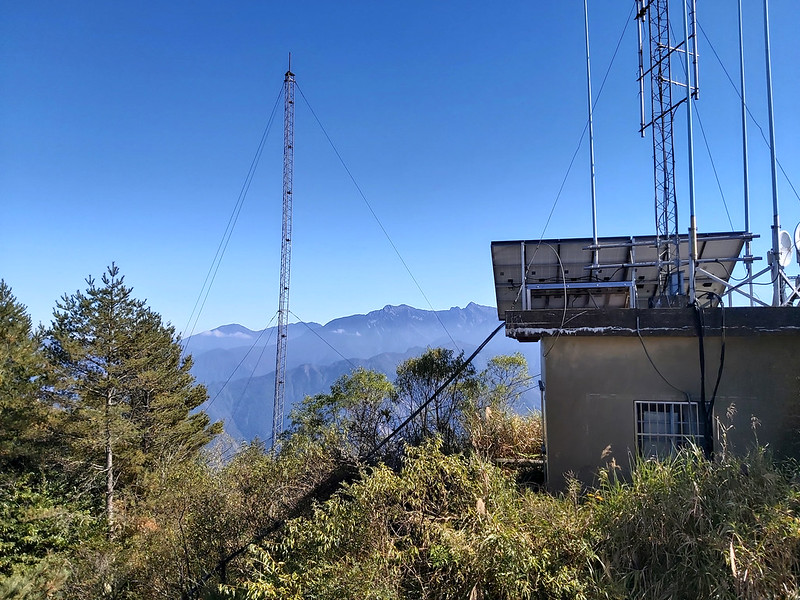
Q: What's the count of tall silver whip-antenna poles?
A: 4